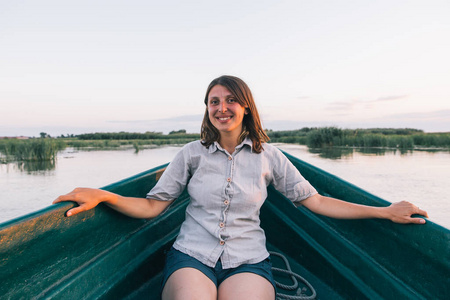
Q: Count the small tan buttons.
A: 5